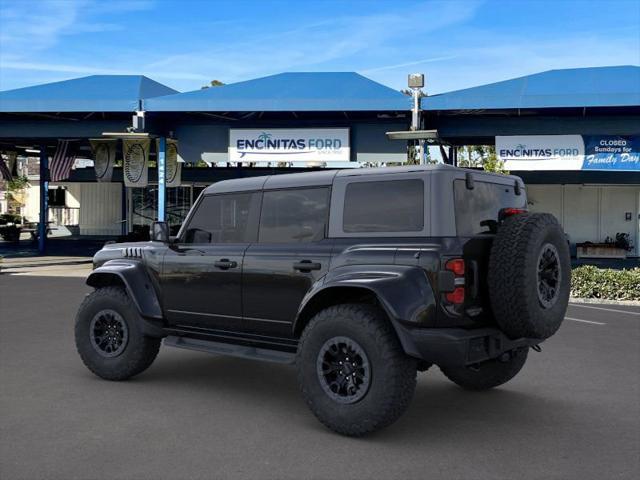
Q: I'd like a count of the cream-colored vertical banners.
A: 3